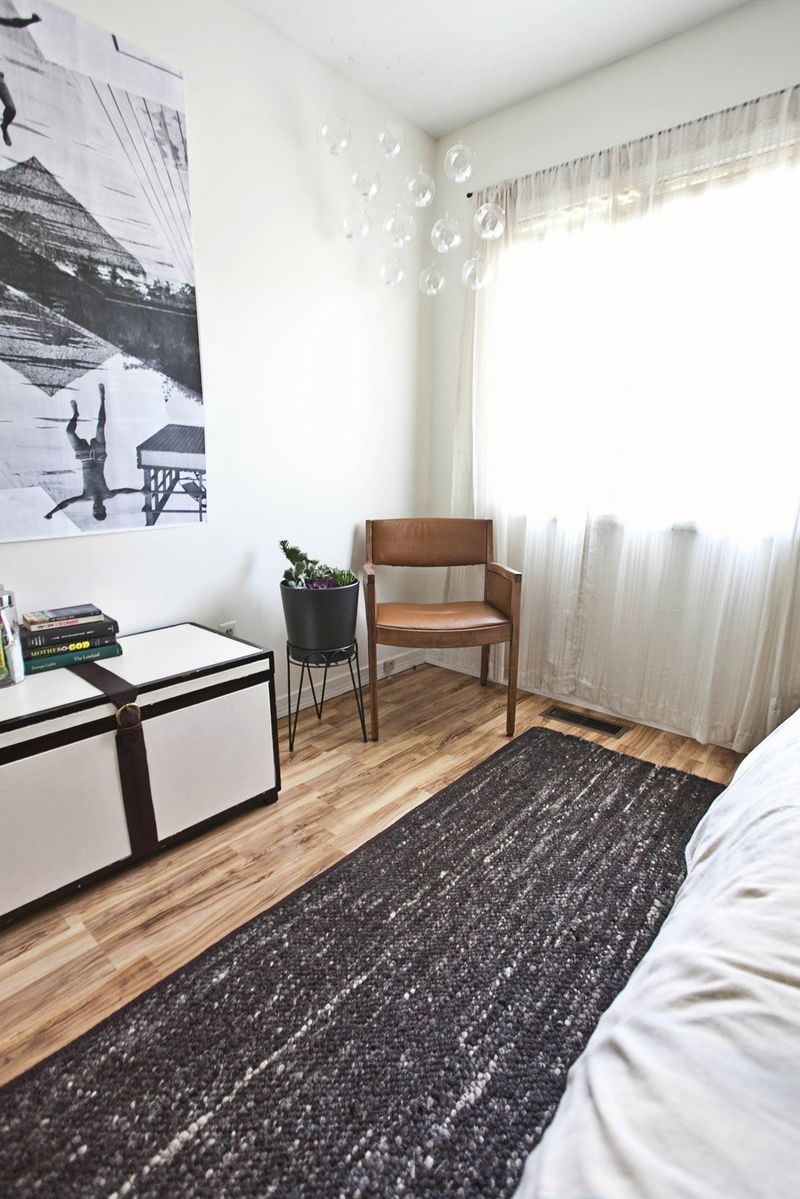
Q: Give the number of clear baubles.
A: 12